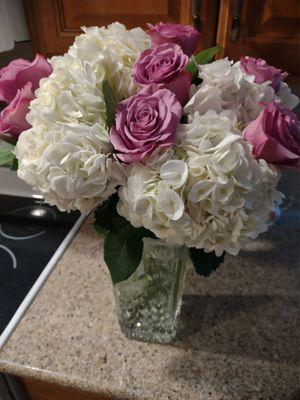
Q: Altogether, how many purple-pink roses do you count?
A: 7